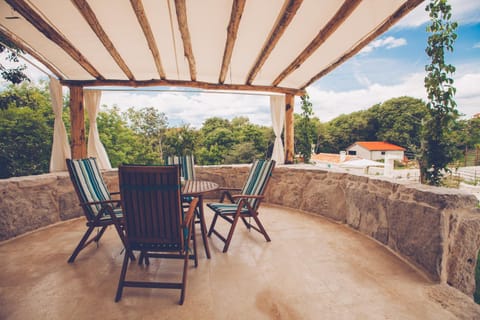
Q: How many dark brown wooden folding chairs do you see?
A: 4